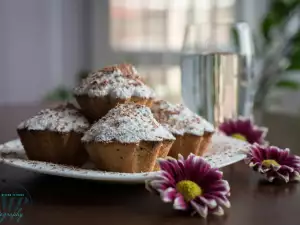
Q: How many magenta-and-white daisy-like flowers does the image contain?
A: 3